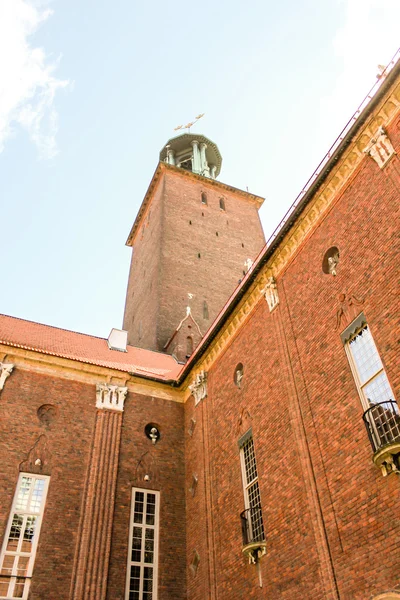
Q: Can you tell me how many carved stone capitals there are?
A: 5